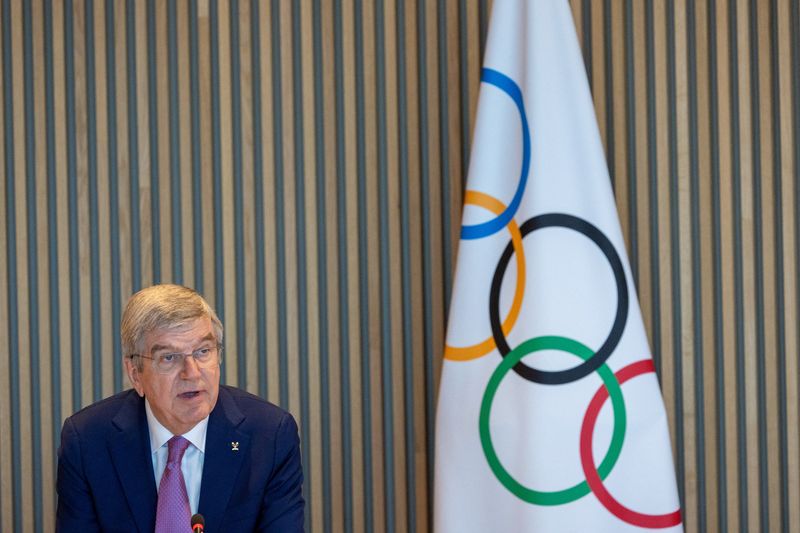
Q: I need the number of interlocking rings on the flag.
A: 5